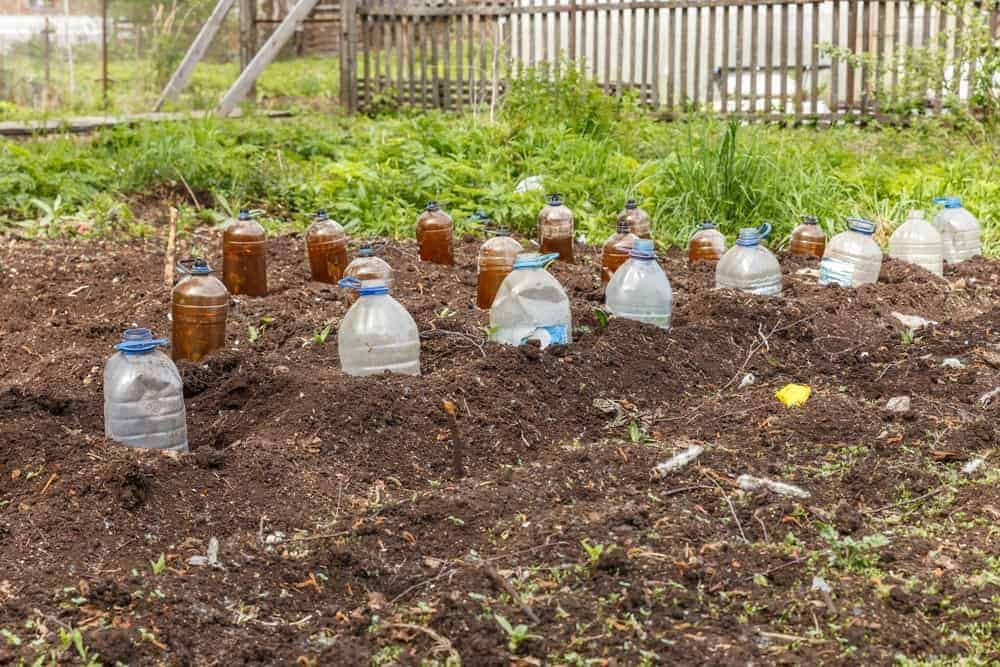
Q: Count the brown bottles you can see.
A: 11